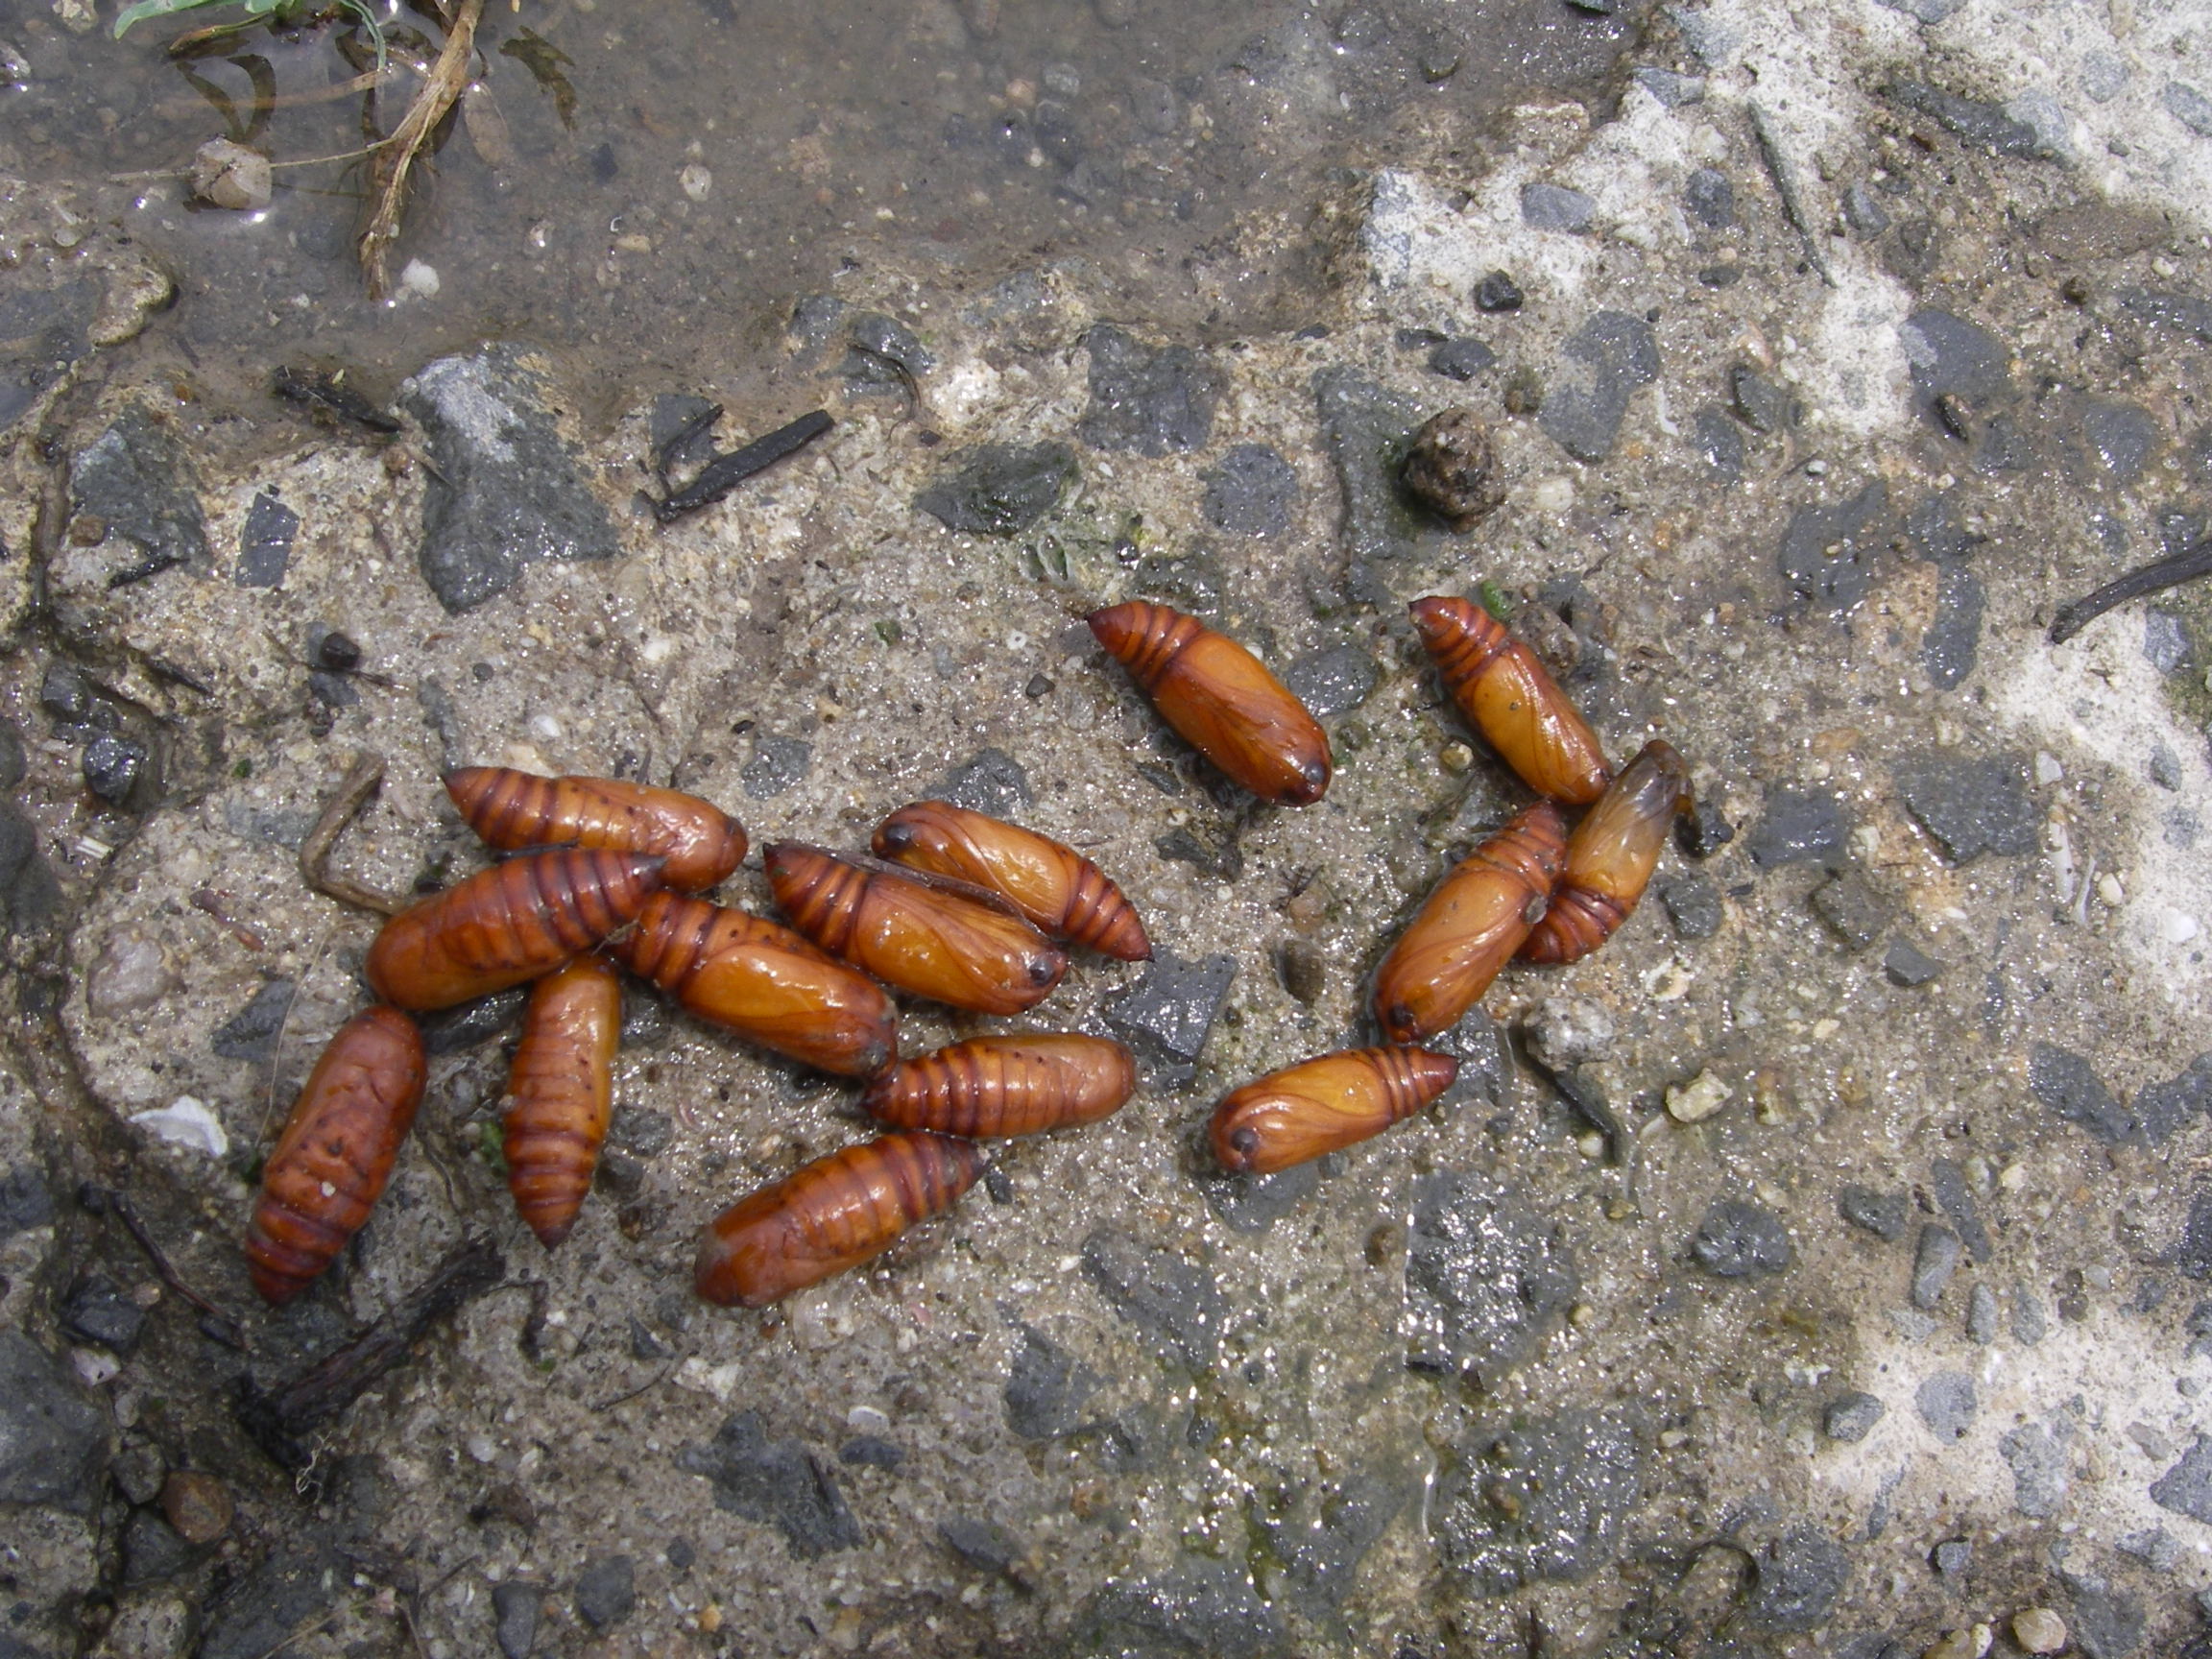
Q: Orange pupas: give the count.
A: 14